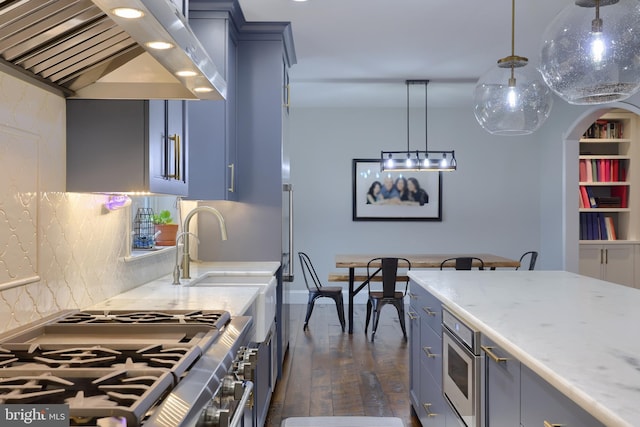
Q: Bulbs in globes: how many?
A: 2